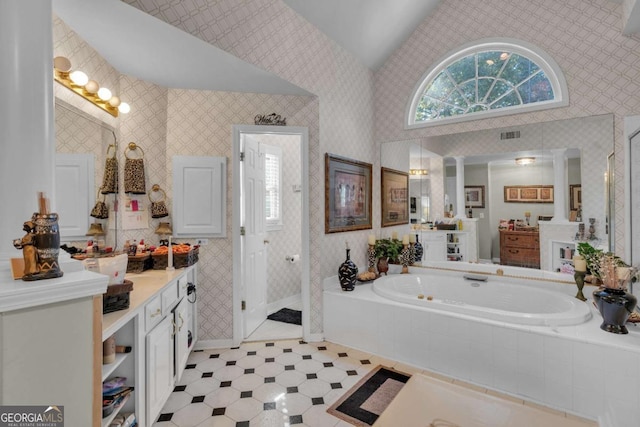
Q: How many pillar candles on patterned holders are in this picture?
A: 2